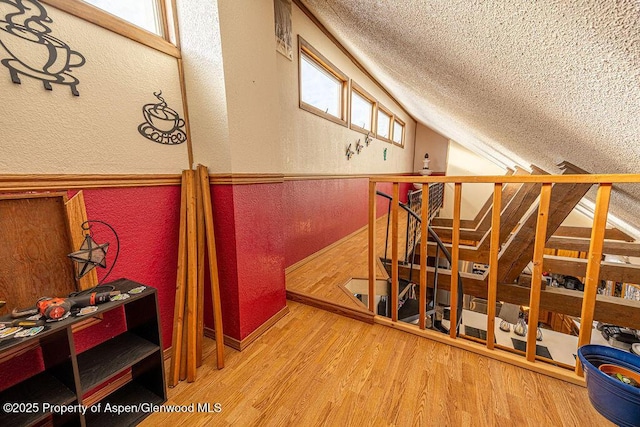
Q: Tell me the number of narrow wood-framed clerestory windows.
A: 4